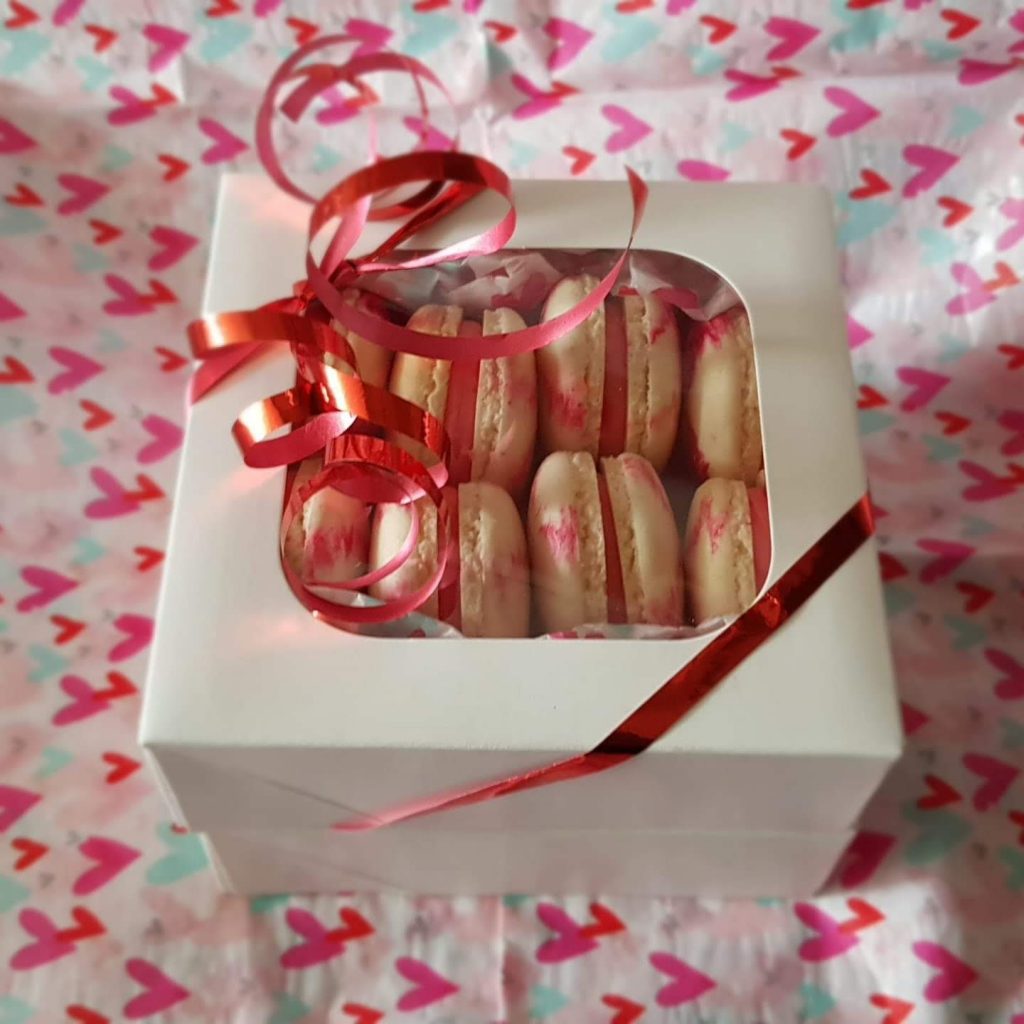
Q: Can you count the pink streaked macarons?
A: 8